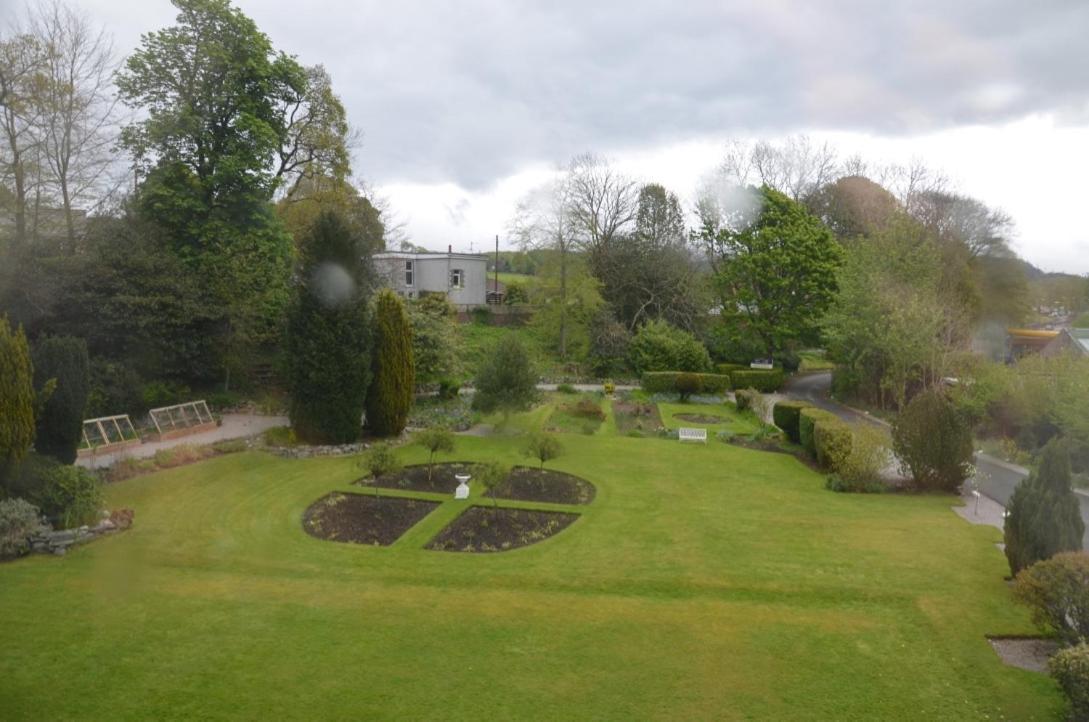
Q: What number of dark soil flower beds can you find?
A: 4